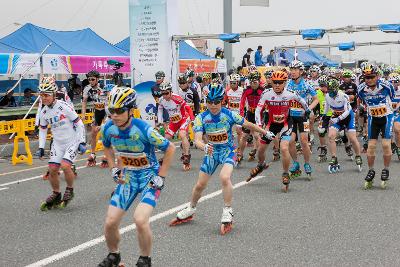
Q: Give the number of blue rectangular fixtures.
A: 4